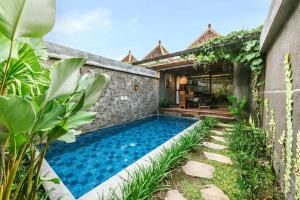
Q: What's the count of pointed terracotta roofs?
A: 3